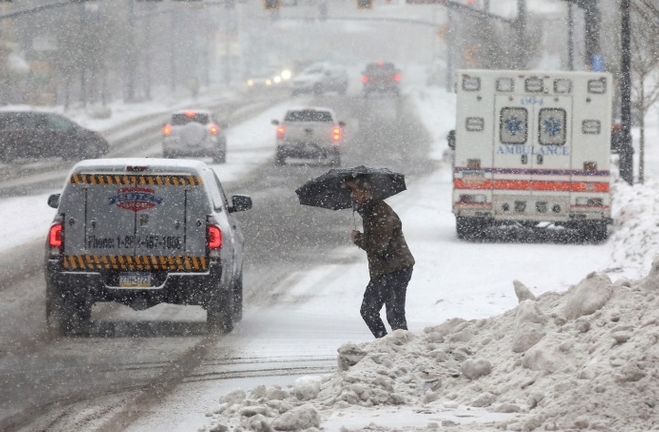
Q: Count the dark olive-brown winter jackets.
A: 1